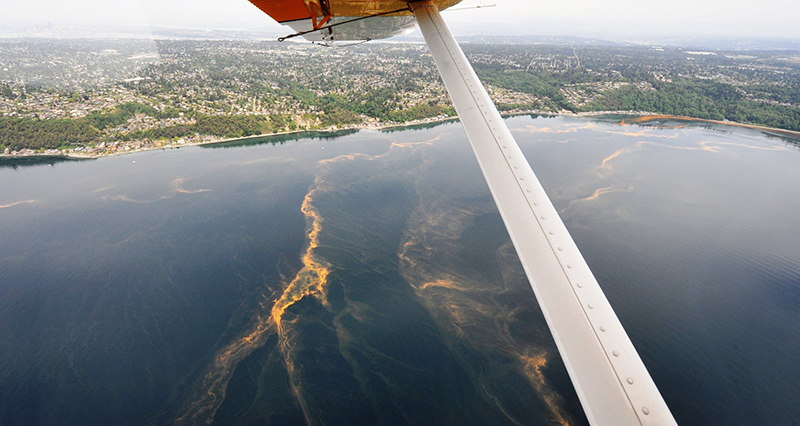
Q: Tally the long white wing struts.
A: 1